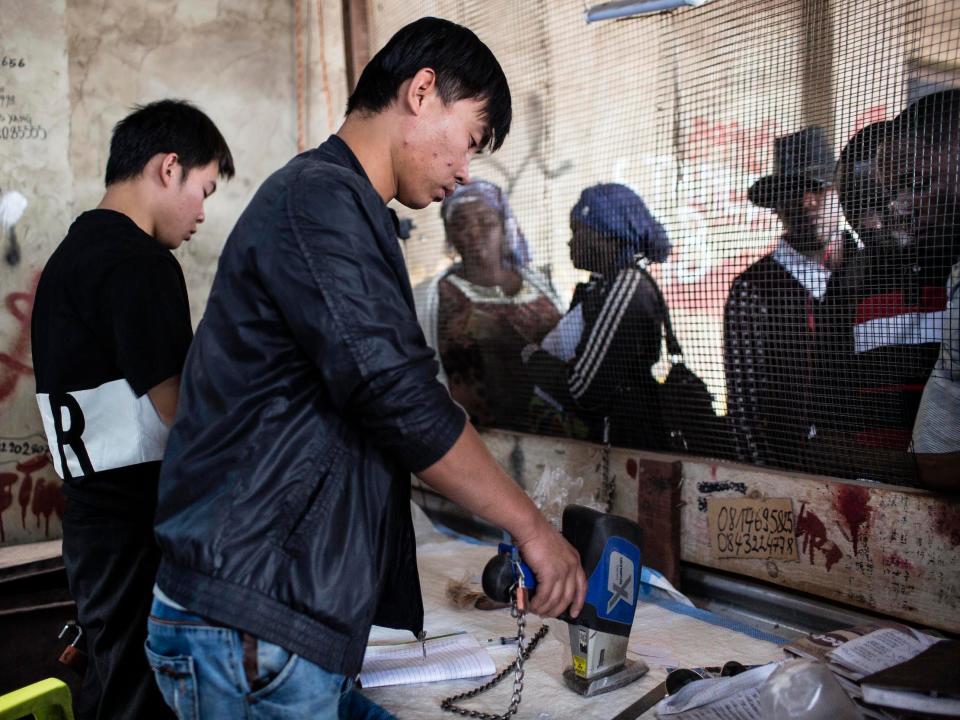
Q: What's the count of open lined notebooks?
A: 1